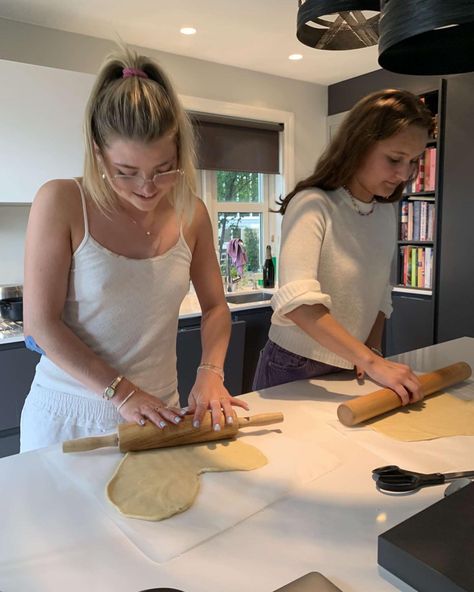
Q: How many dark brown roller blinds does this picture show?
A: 1